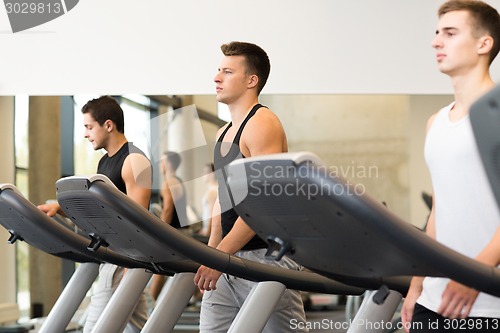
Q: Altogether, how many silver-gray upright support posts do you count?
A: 5